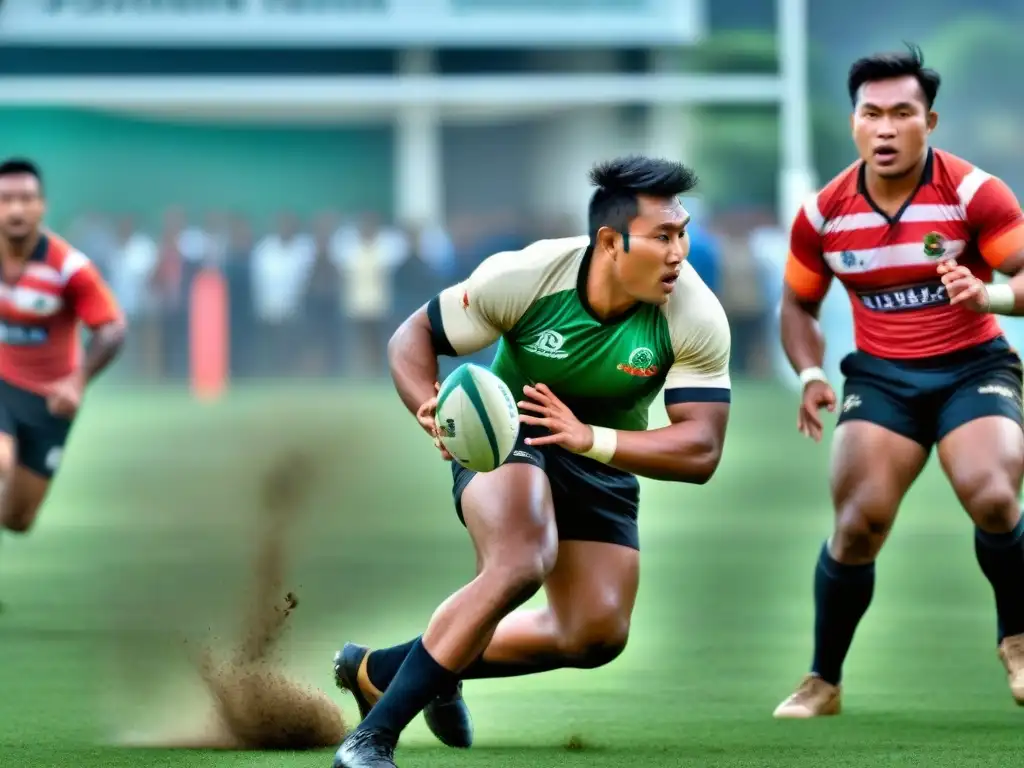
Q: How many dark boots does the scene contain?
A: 3